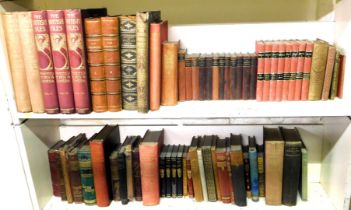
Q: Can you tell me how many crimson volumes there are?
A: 3